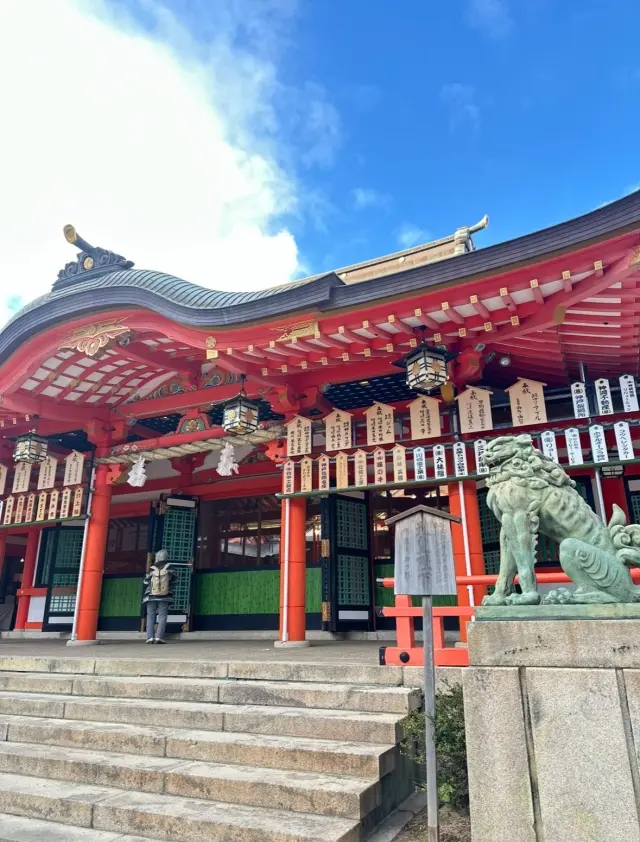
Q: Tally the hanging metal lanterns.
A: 3